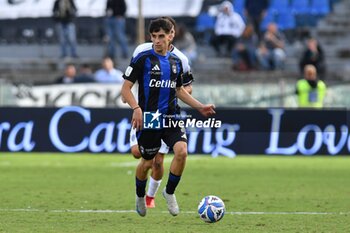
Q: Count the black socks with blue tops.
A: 2